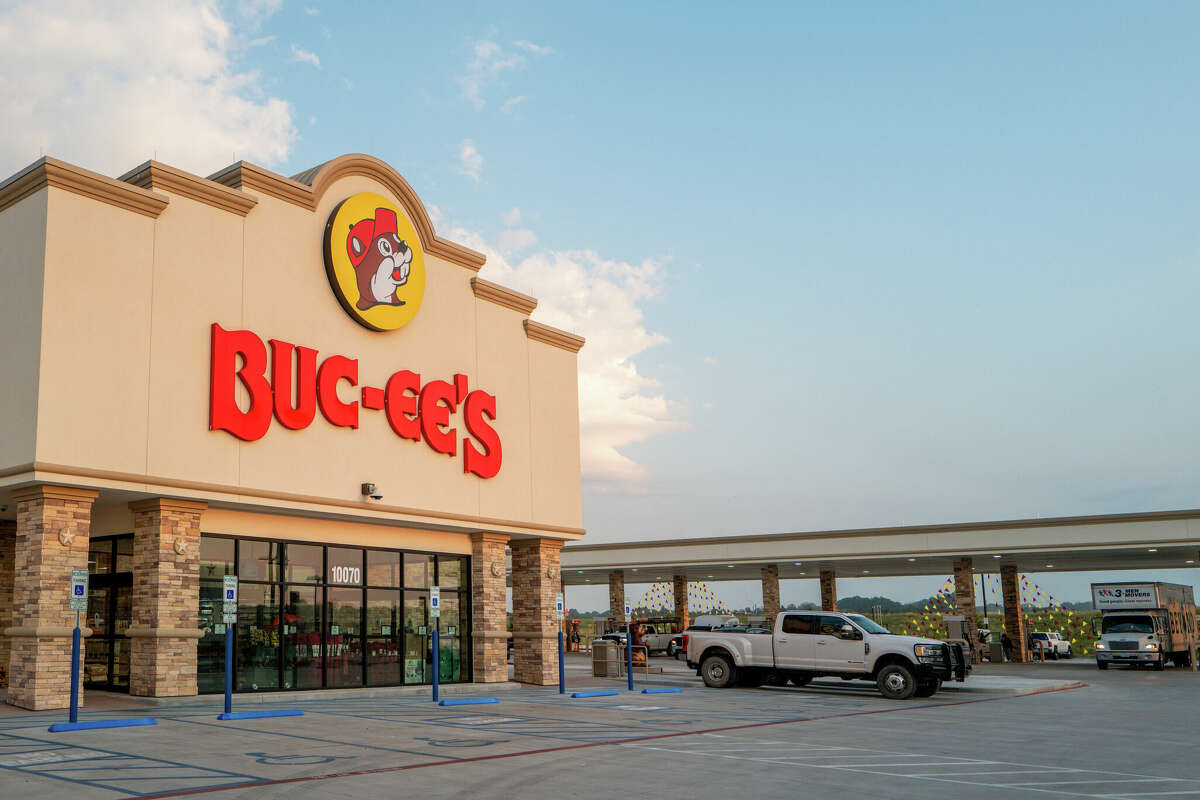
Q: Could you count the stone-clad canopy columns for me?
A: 6